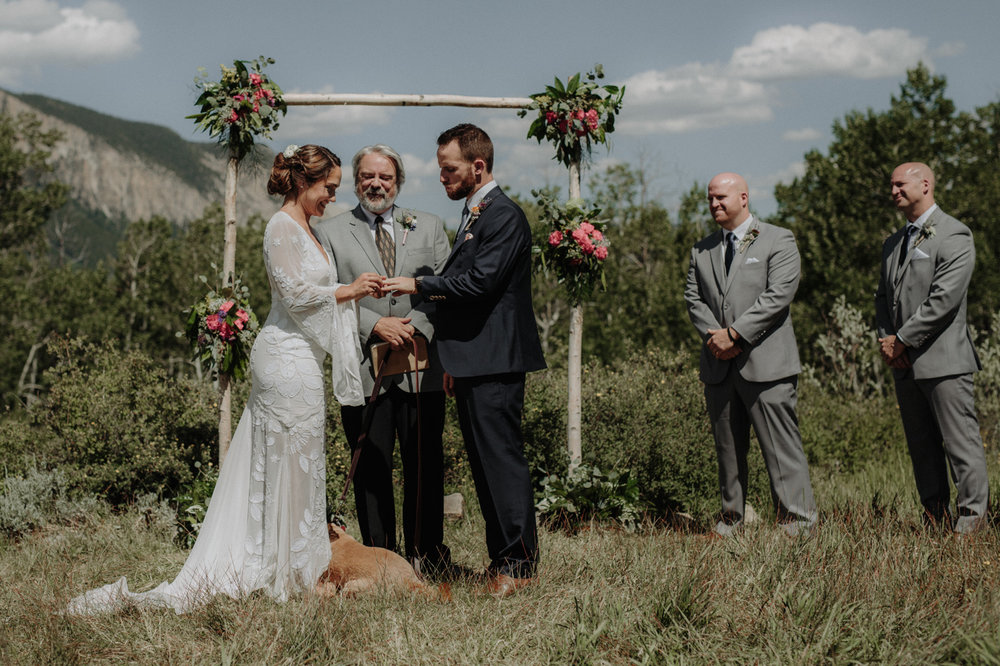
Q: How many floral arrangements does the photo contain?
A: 4